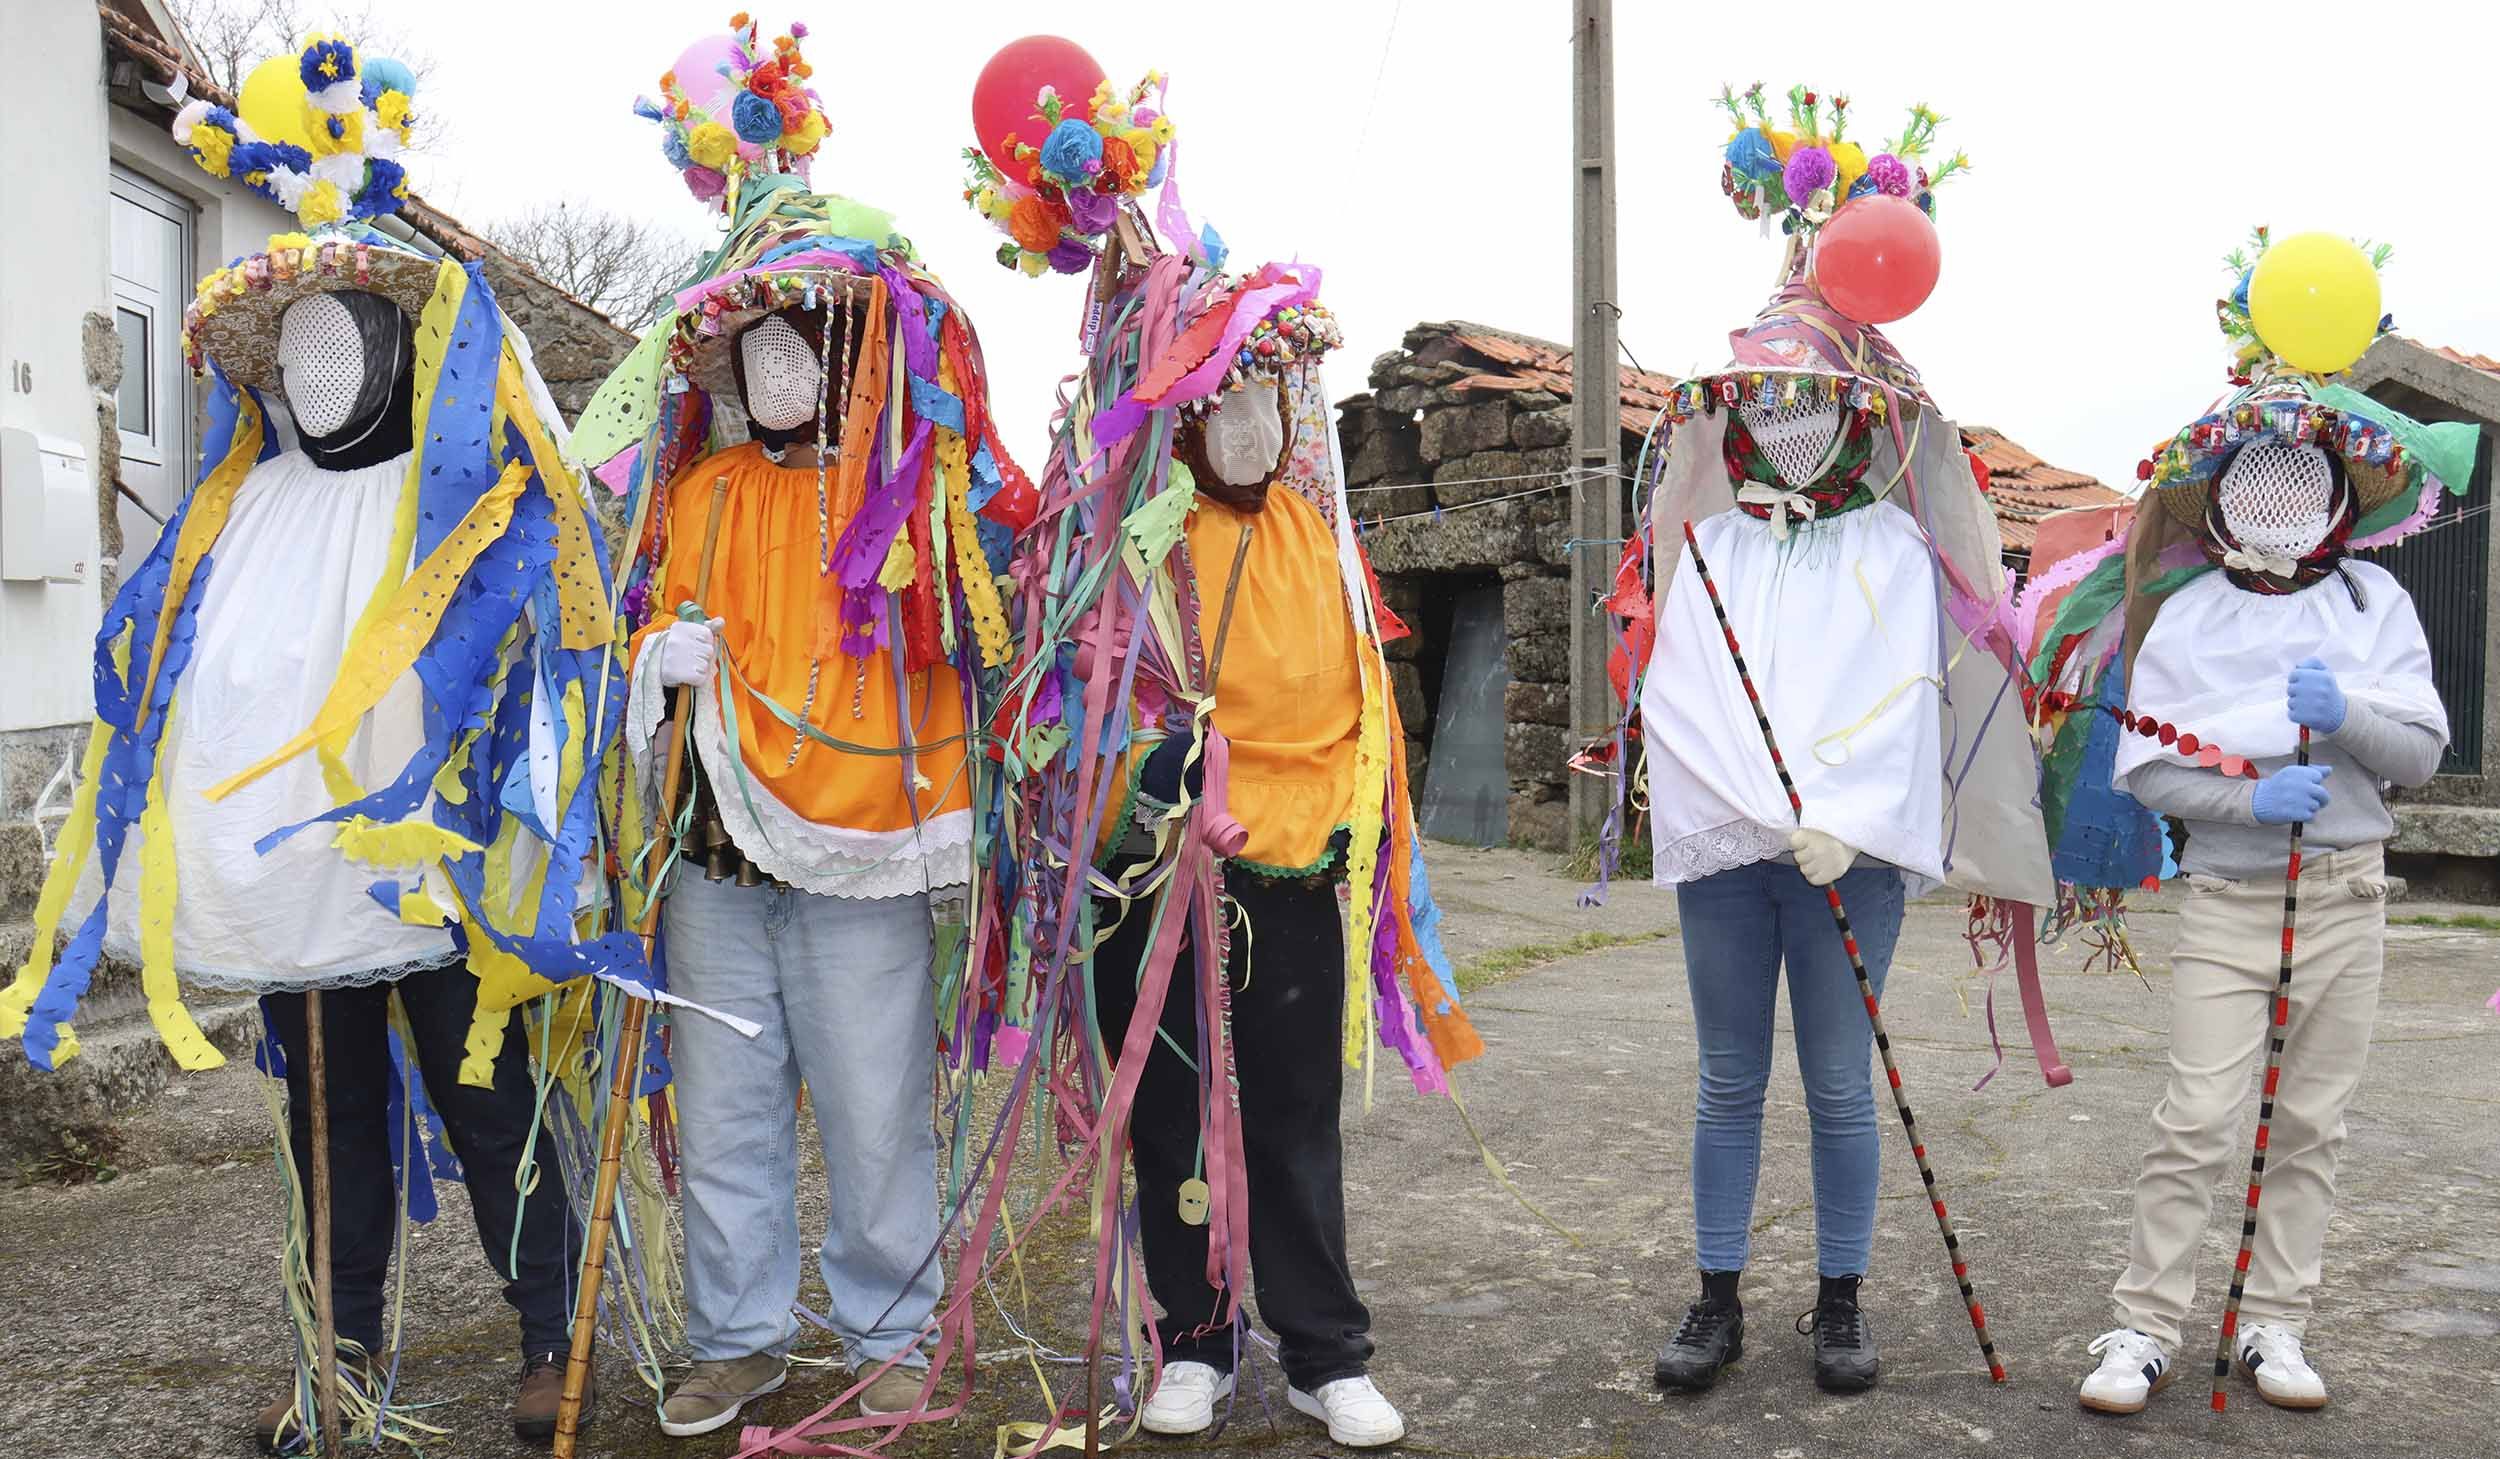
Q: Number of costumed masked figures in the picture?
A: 5